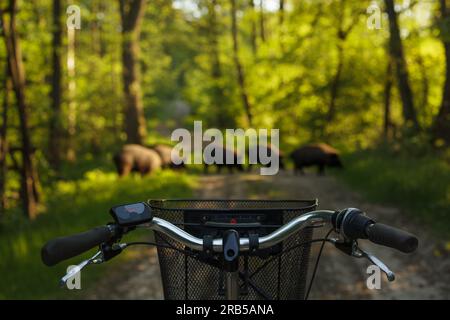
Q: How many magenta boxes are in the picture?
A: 0